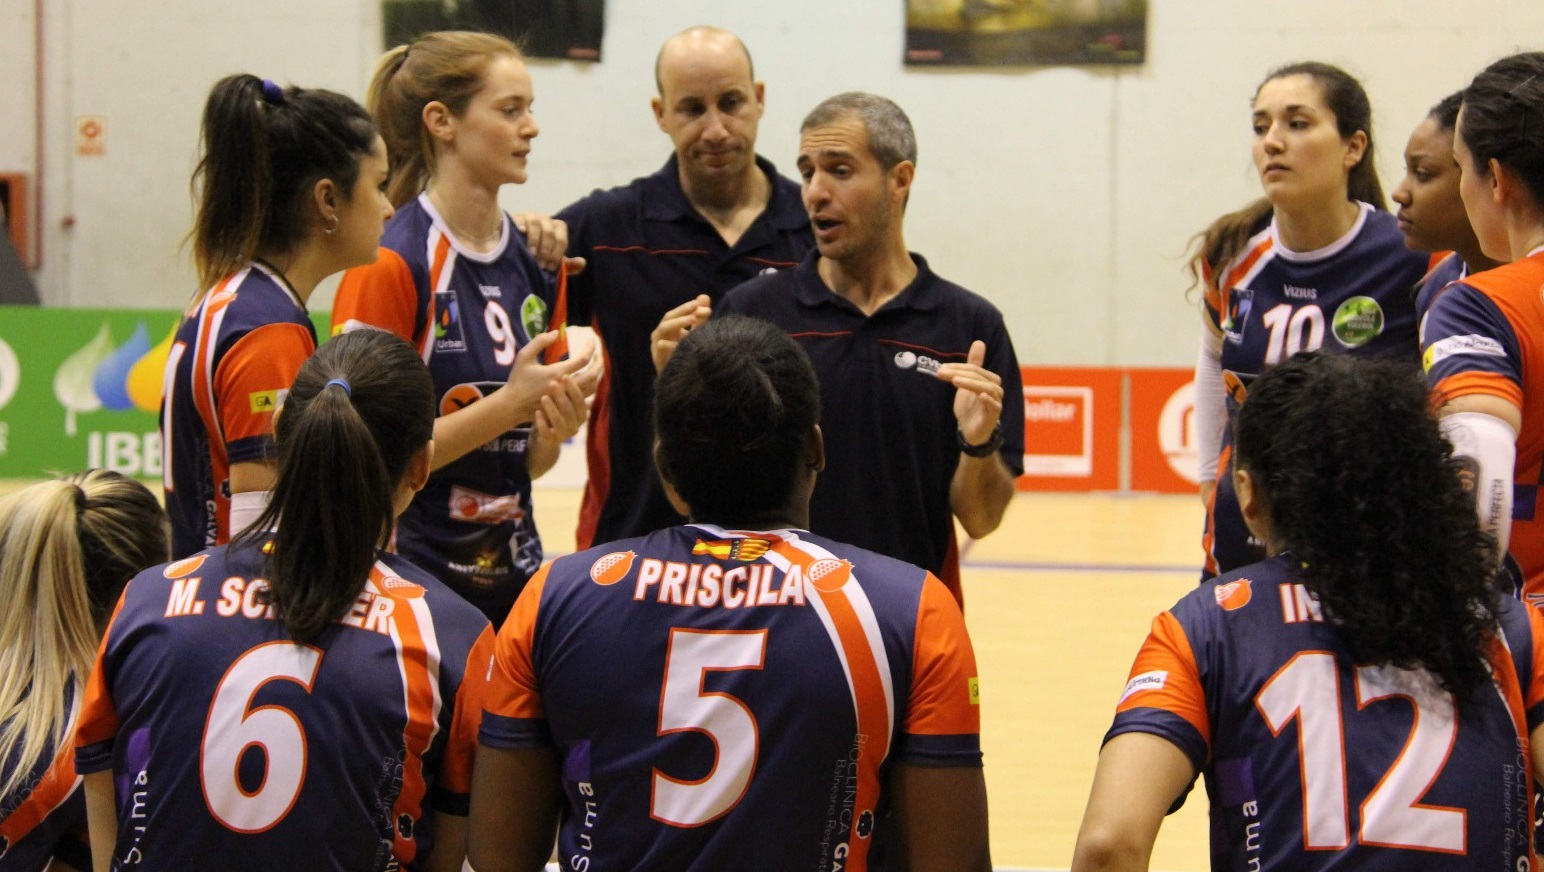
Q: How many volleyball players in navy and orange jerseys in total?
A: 9